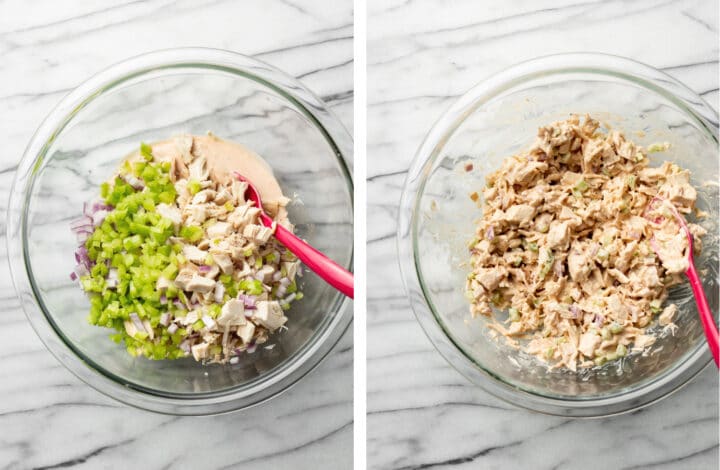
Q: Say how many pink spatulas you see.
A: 2